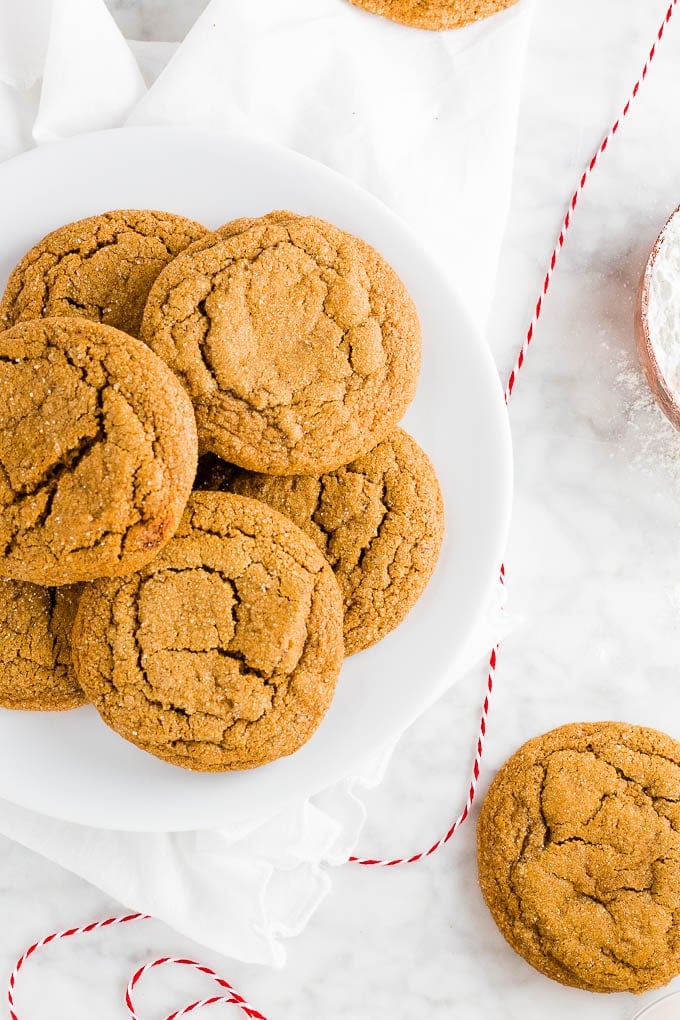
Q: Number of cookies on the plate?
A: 6